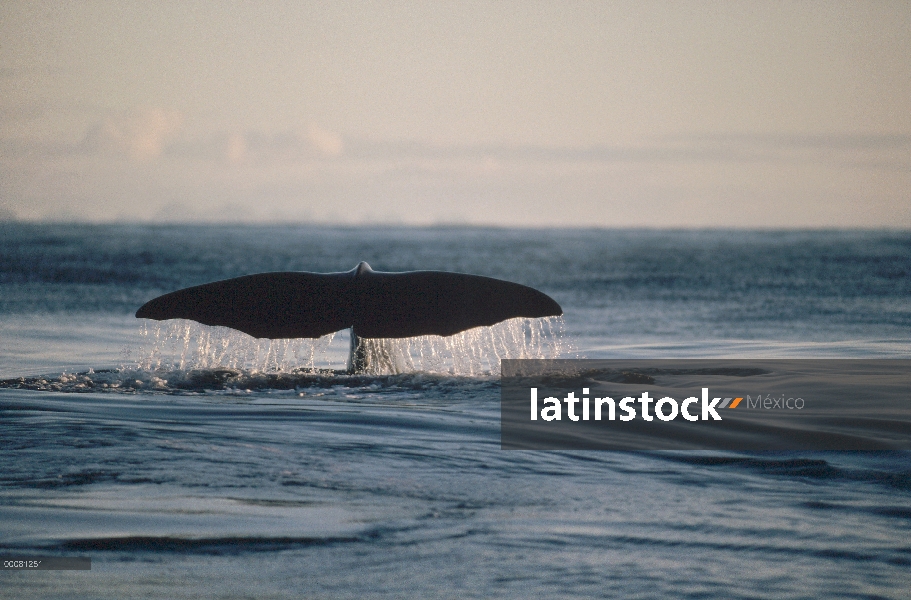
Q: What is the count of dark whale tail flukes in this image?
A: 1